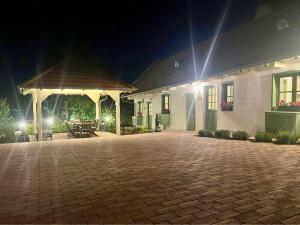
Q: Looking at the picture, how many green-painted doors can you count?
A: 3